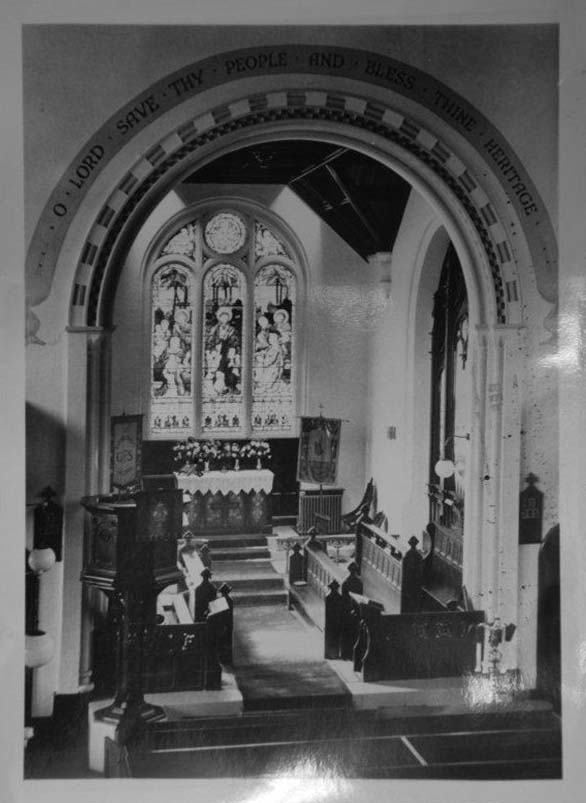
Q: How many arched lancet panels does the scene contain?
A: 3